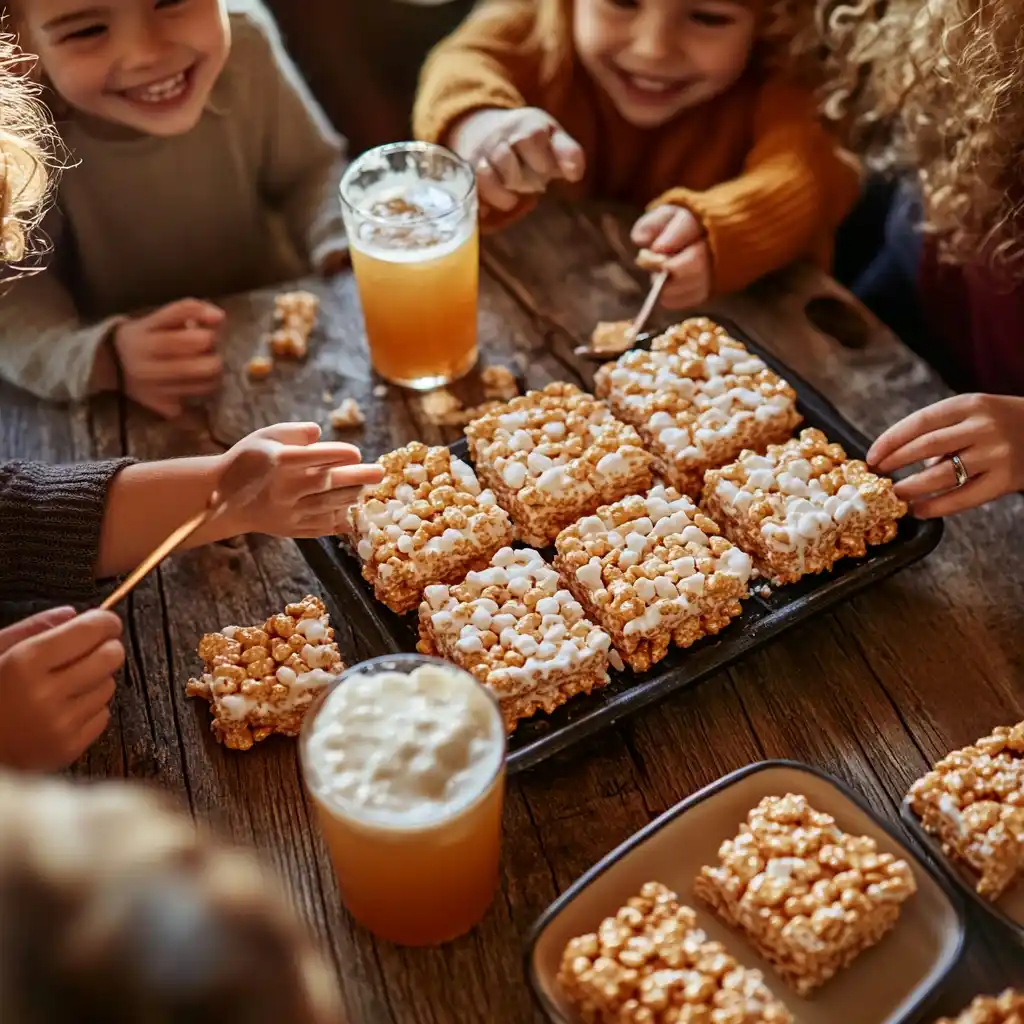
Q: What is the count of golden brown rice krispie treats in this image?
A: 11